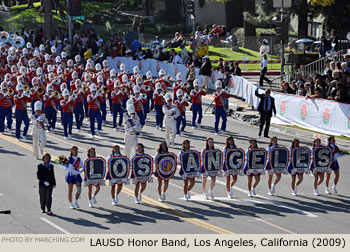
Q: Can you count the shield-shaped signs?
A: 11